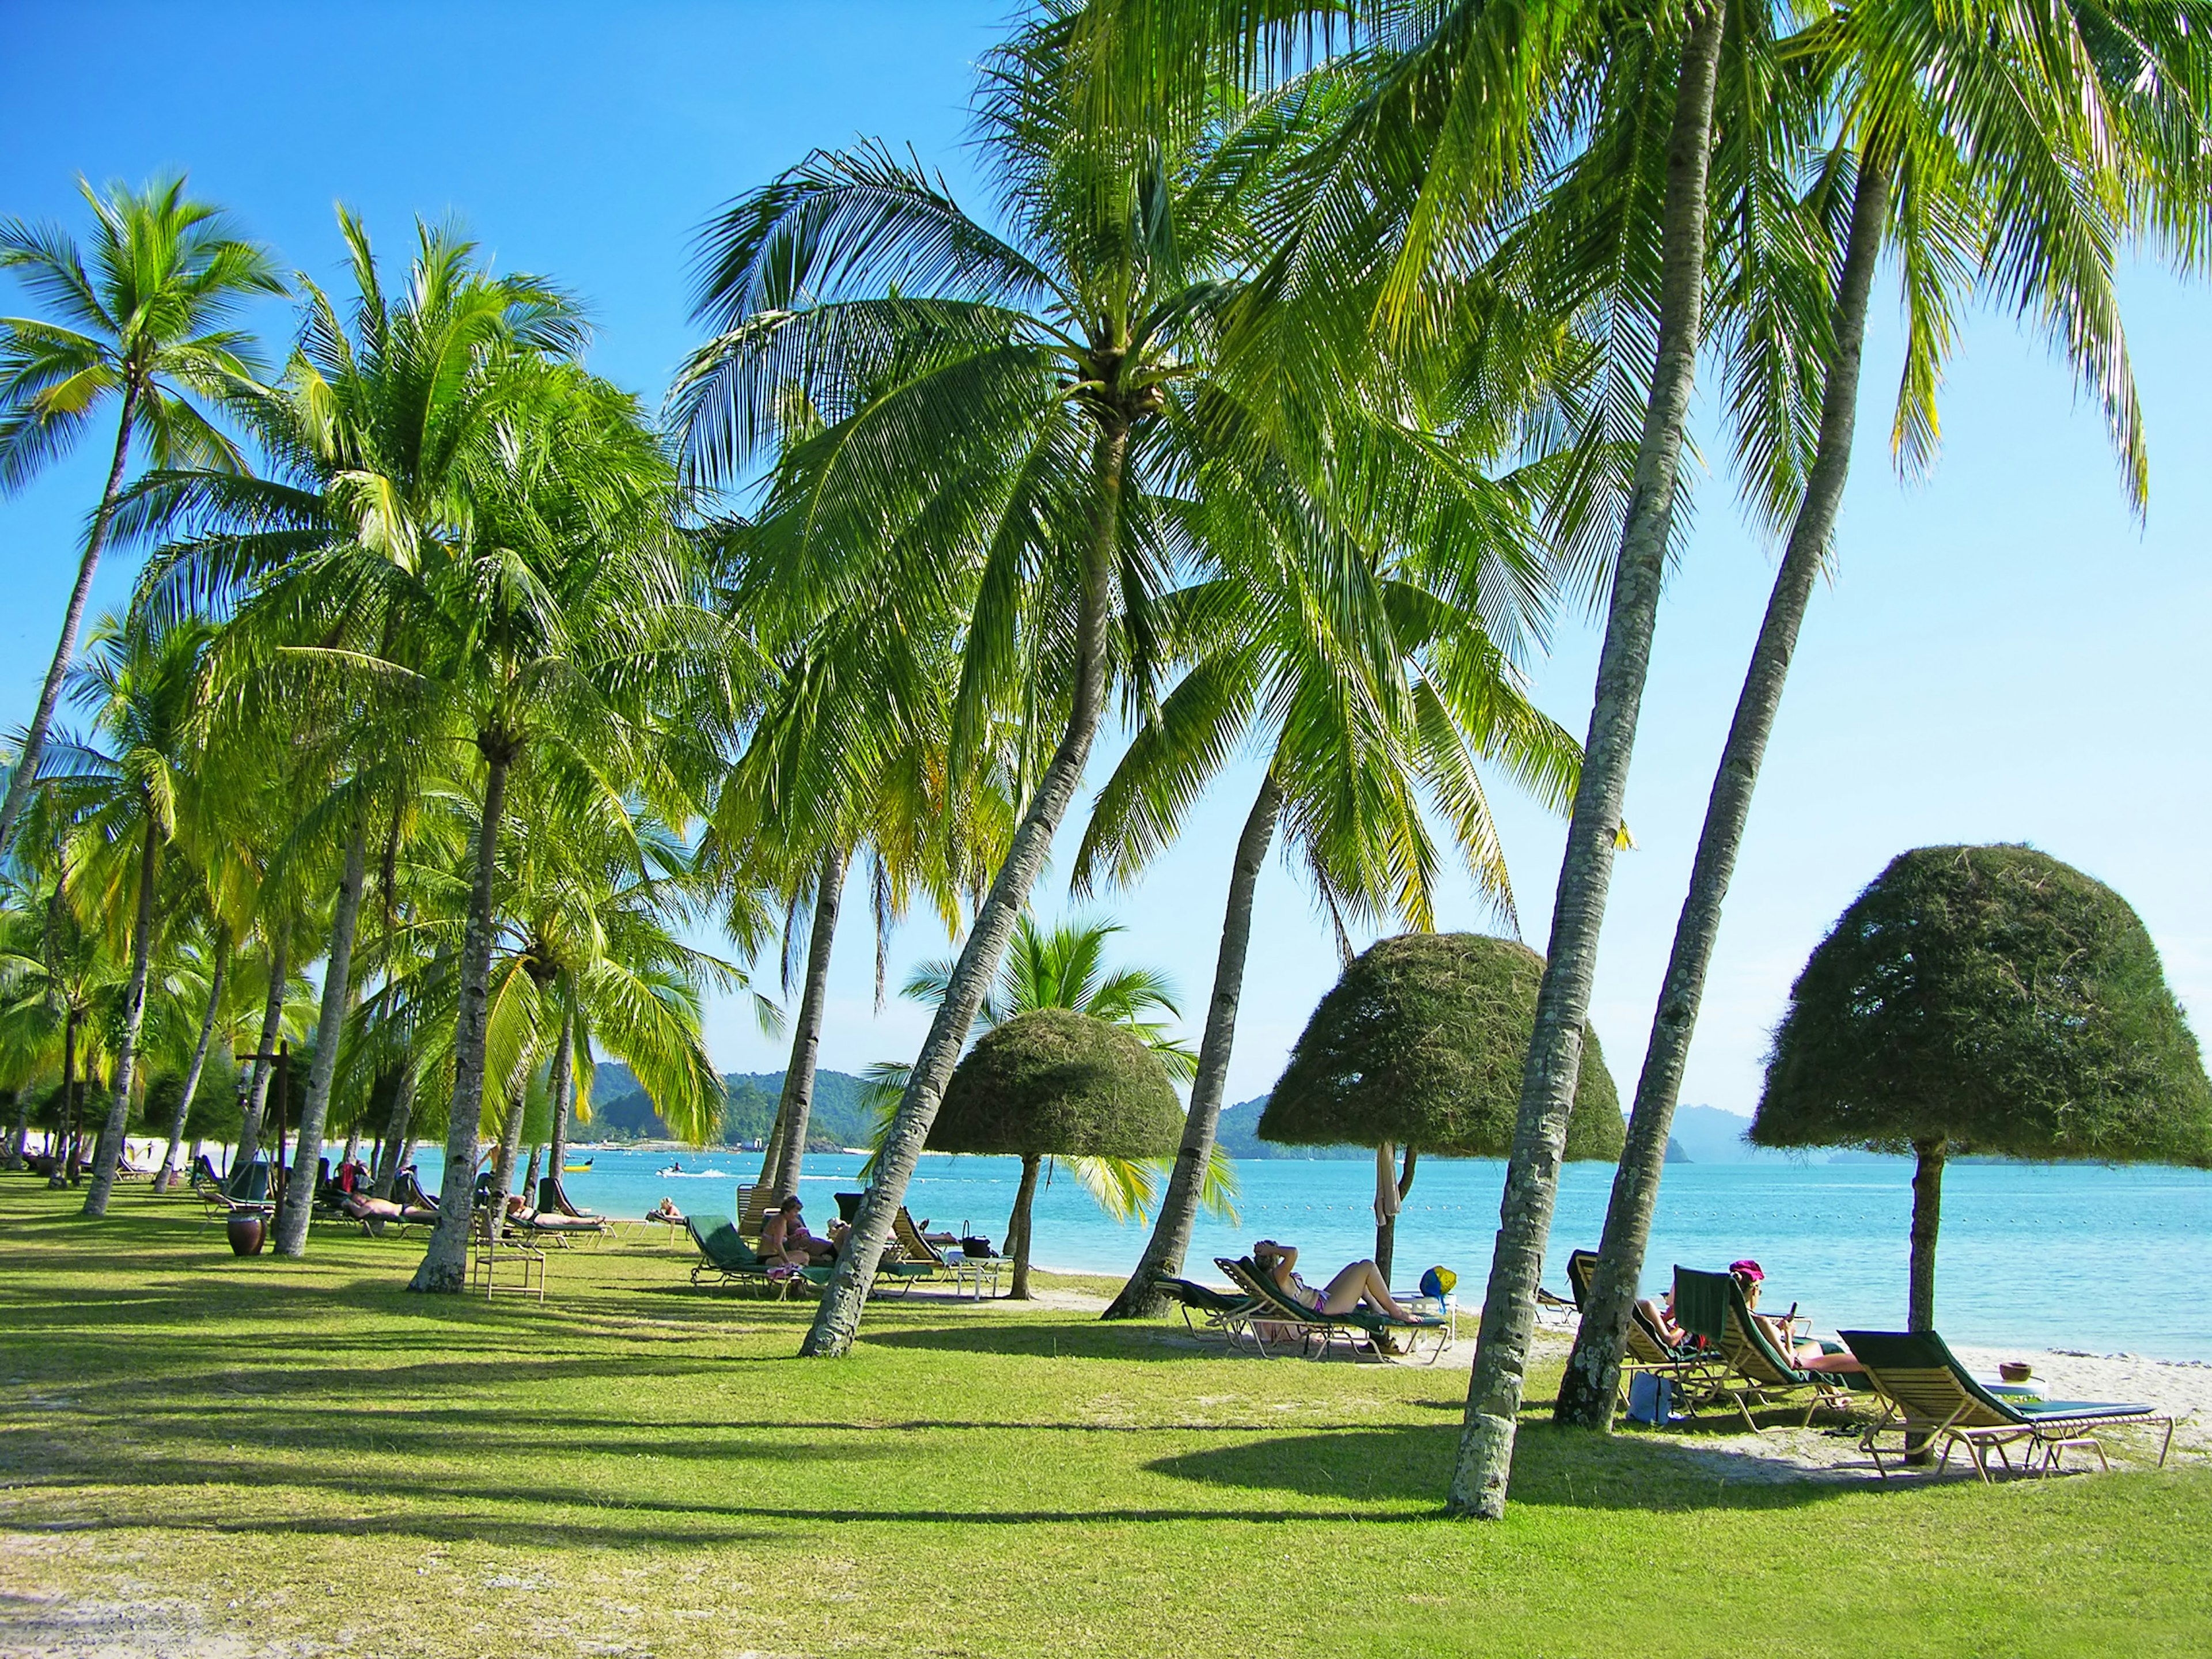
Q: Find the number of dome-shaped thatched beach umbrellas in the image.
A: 3